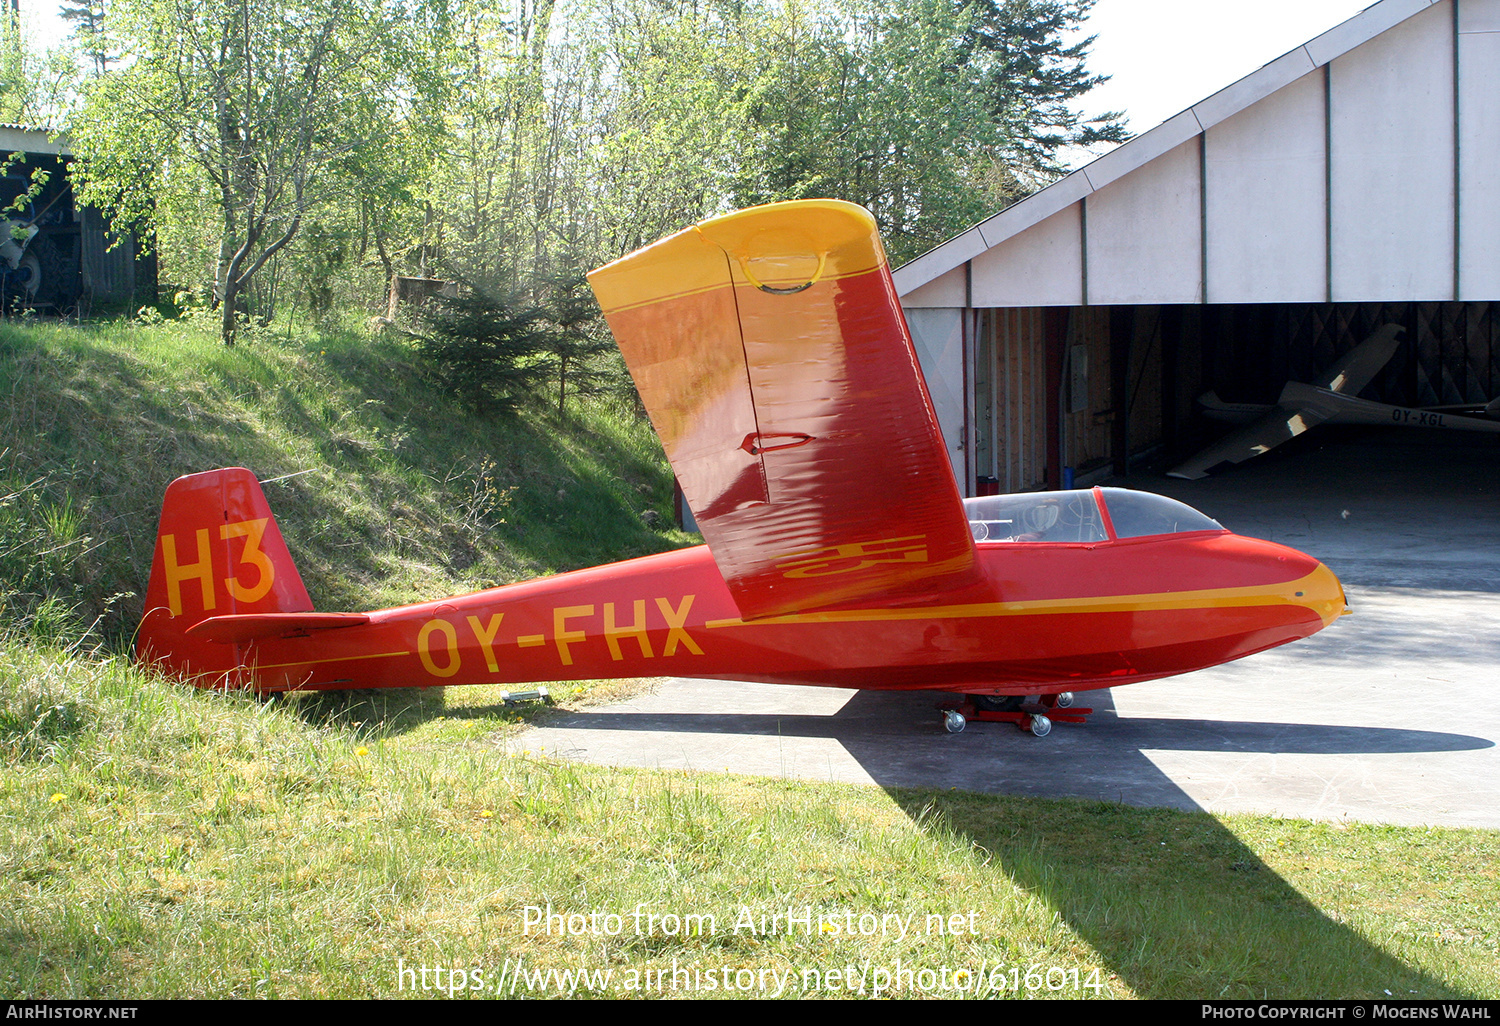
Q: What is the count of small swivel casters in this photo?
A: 3